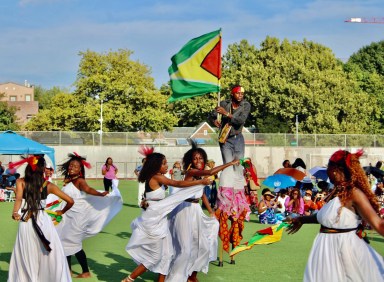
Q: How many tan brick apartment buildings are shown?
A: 1